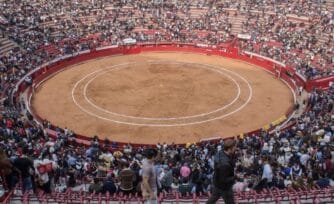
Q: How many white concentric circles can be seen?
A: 2